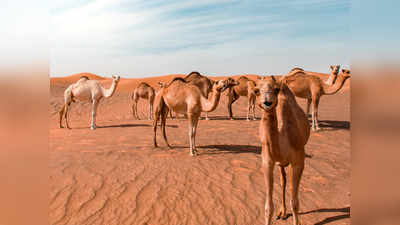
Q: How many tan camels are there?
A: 7